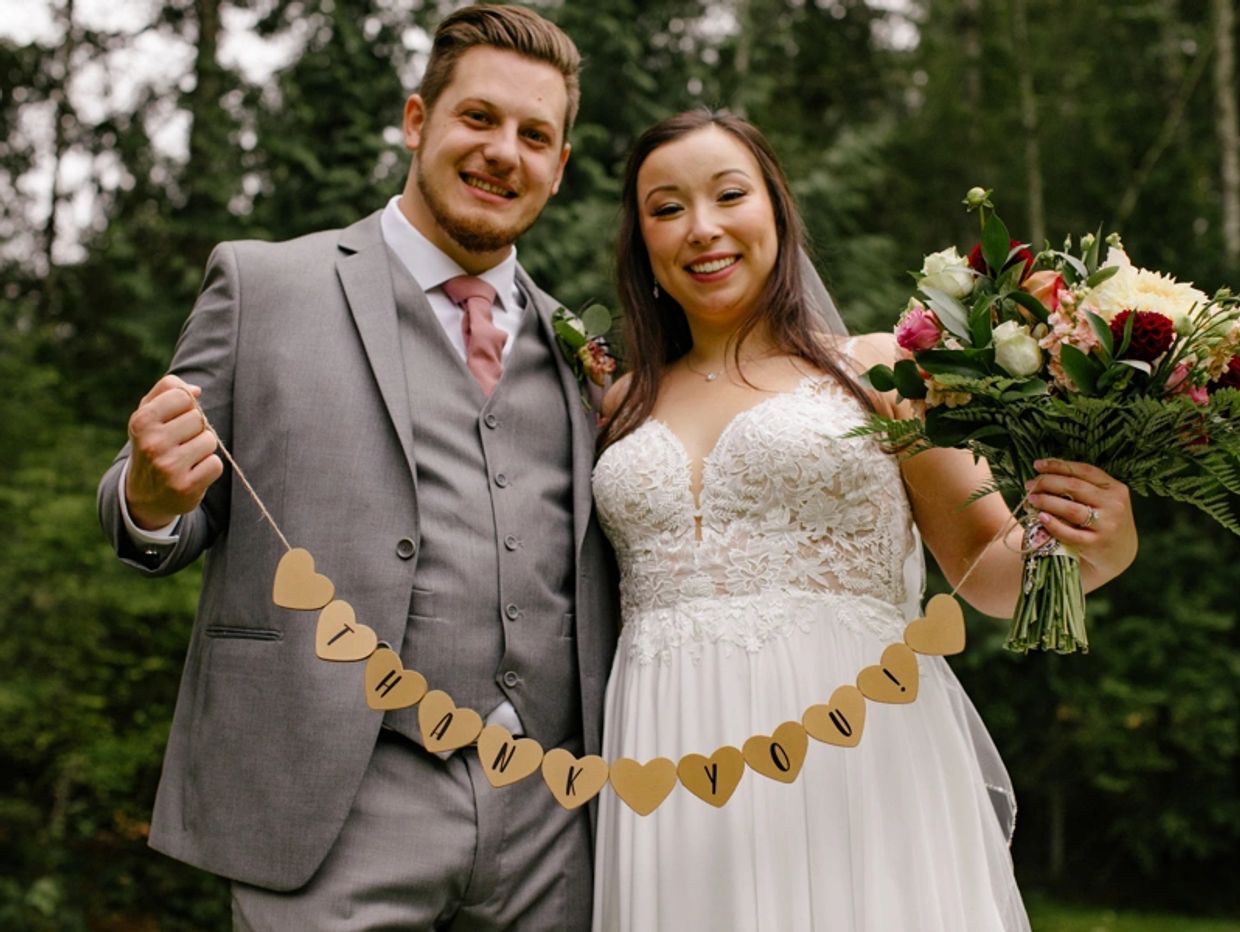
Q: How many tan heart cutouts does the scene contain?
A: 12